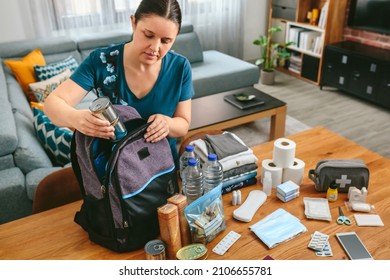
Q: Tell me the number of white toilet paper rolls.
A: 3